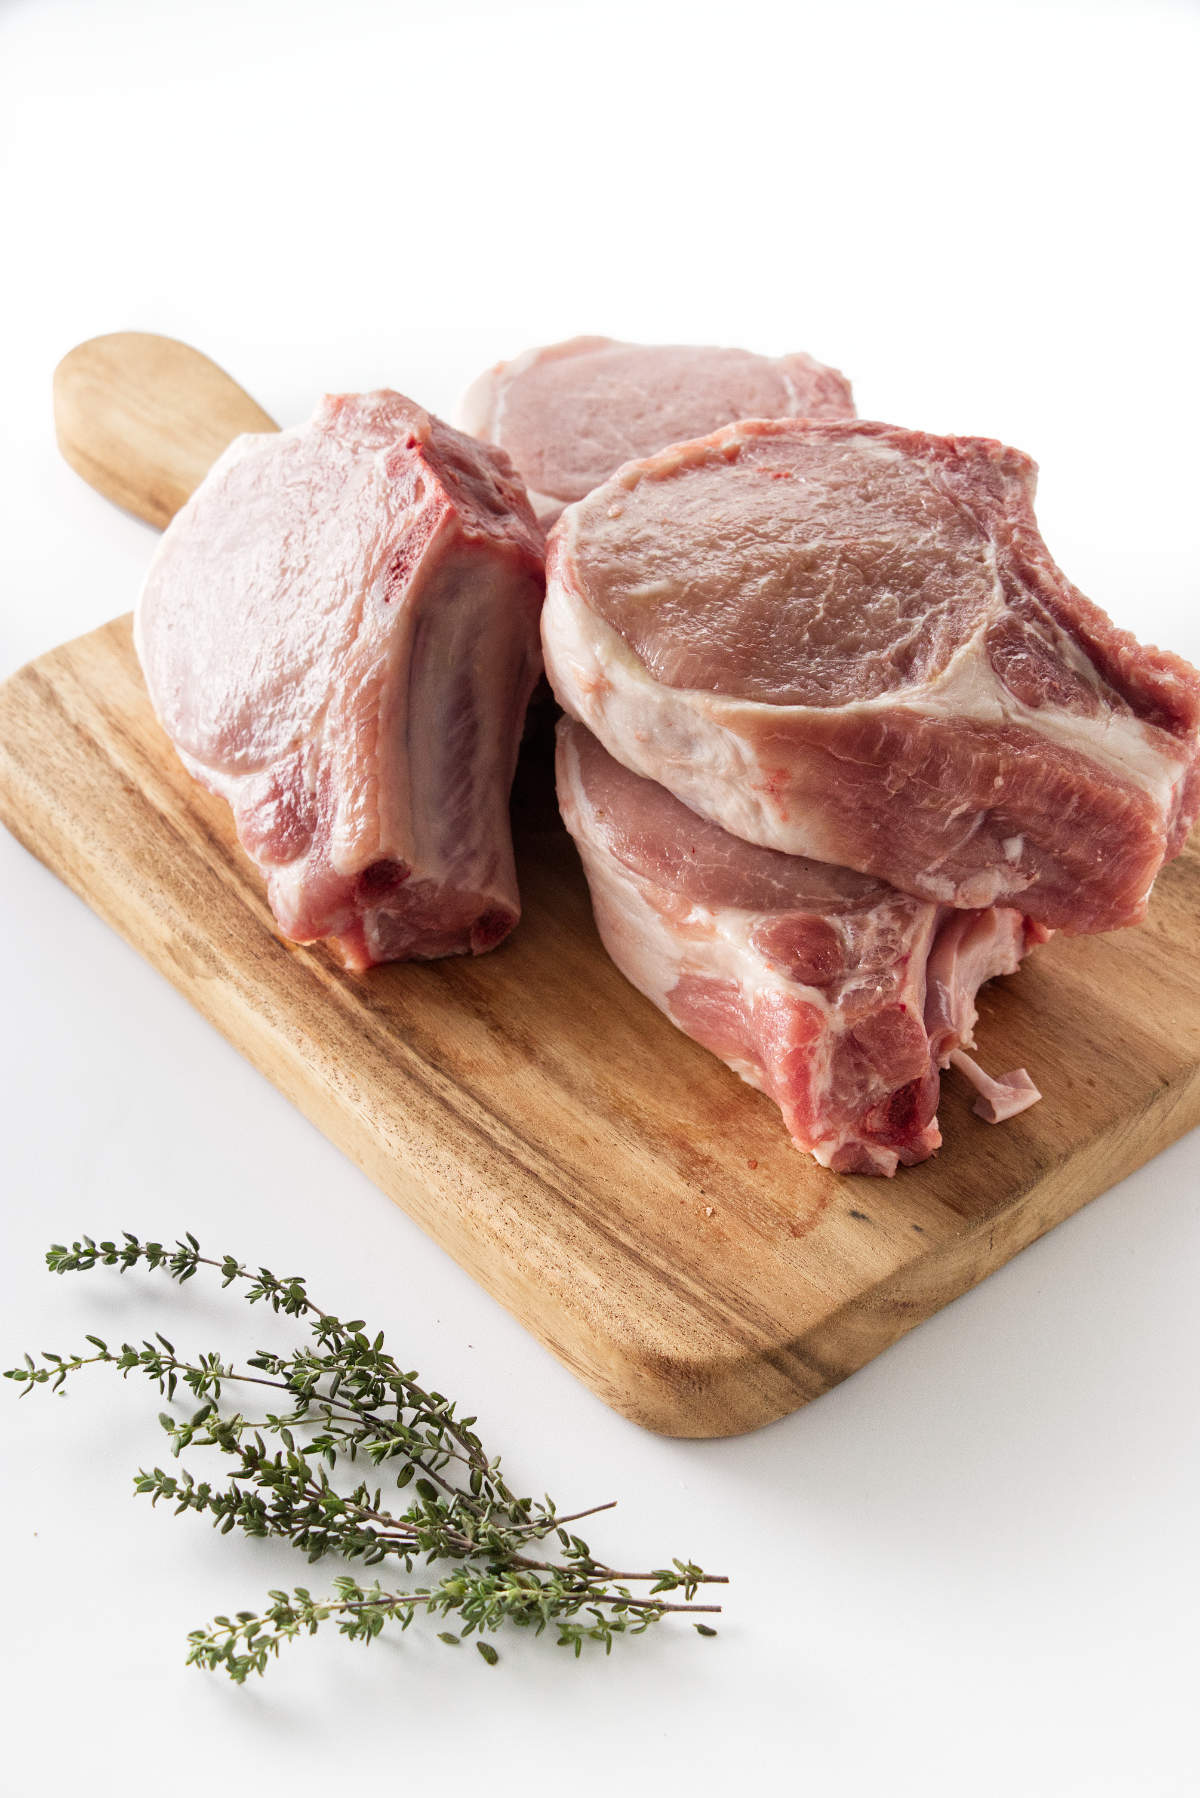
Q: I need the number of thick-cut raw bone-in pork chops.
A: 4